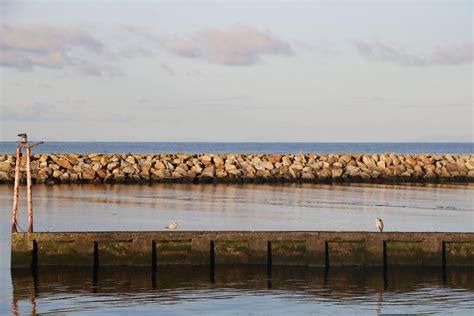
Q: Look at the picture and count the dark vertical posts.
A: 8